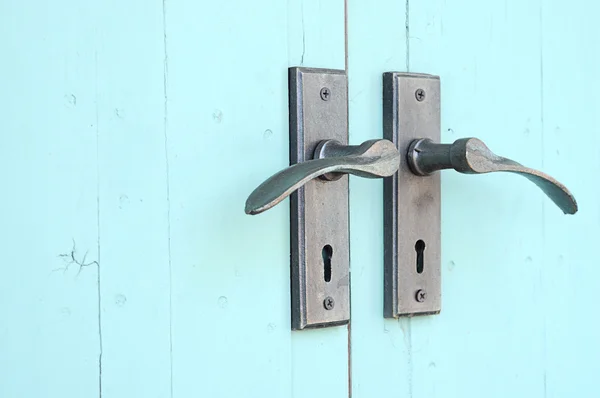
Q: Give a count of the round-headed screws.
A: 4